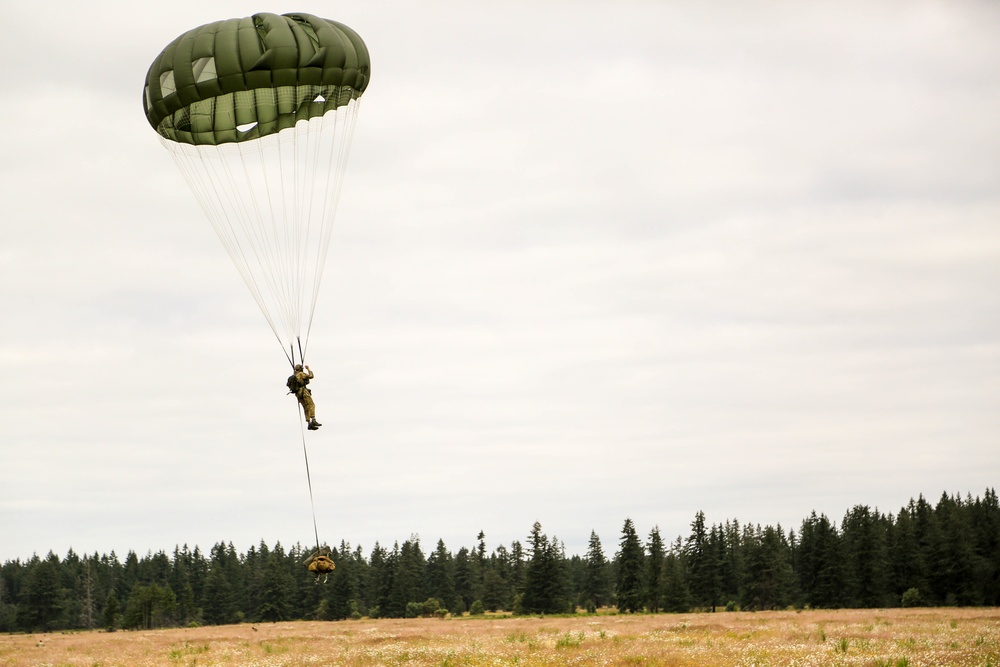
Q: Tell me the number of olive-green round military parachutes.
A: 1